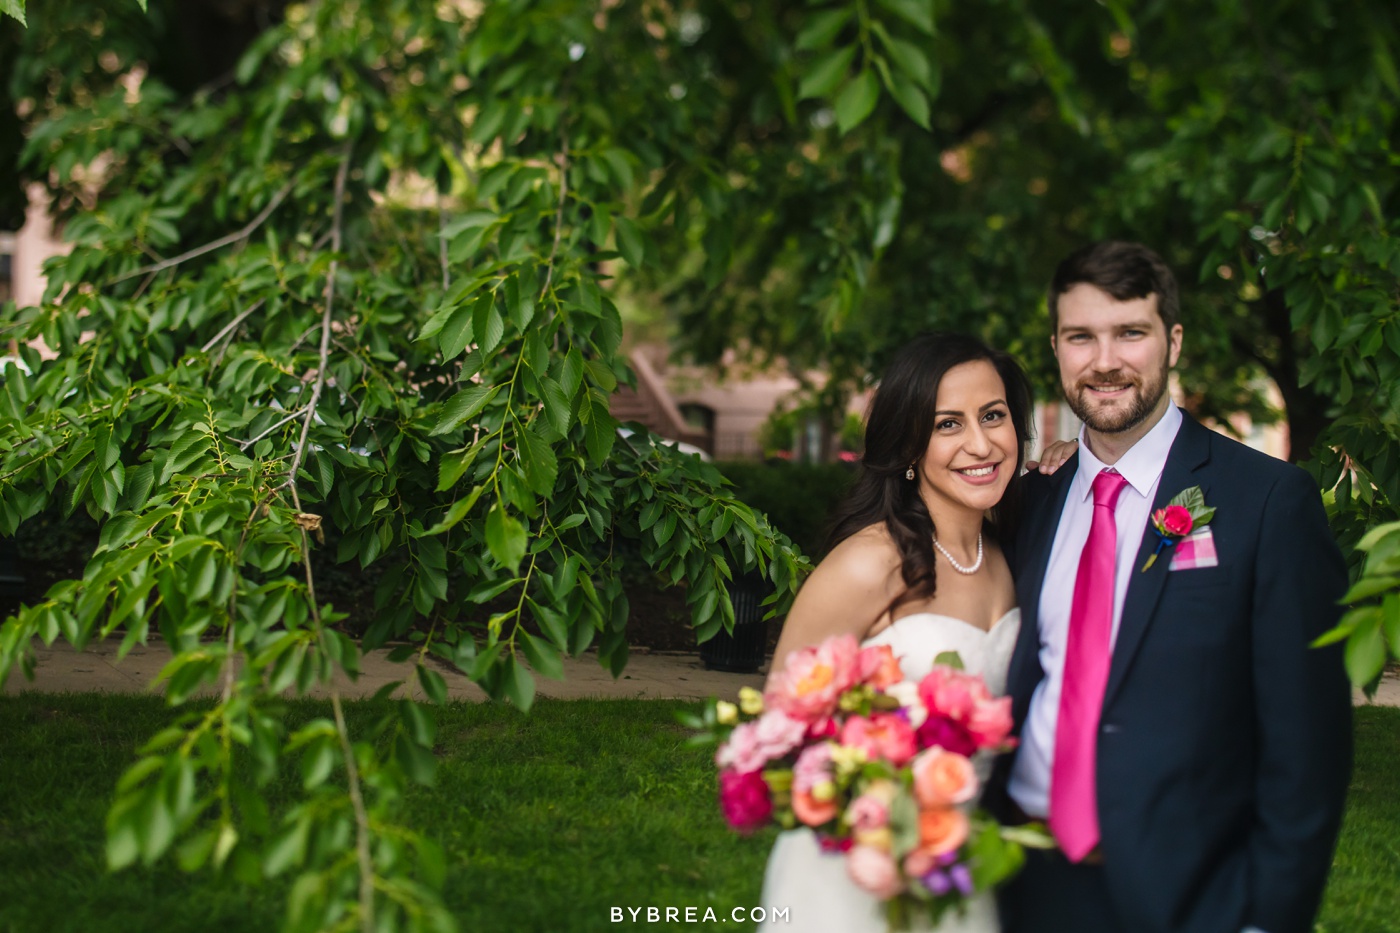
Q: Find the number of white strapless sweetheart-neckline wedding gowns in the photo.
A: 1